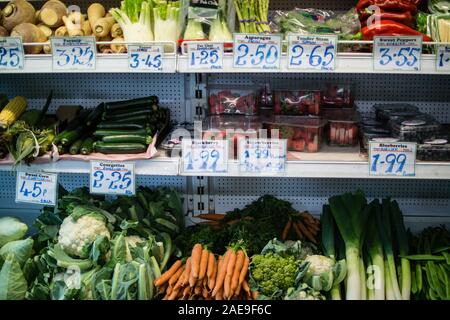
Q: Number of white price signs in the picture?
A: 13